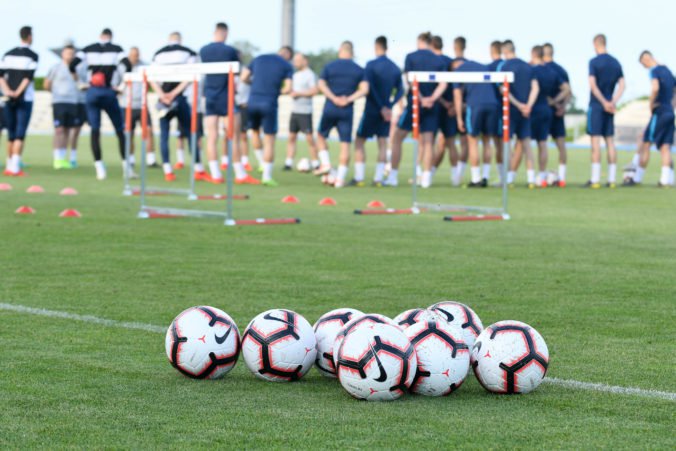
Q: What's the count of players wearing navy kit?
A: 14